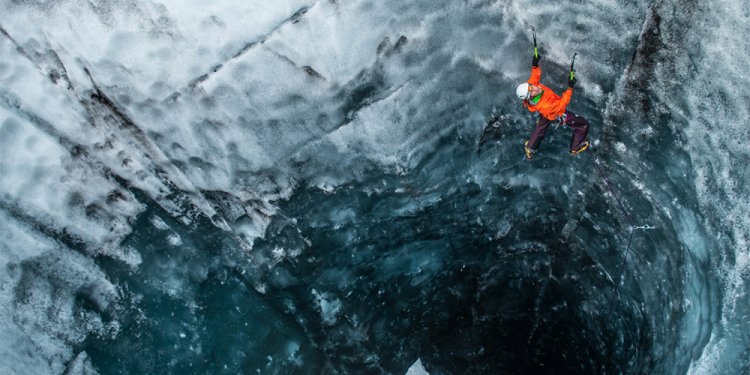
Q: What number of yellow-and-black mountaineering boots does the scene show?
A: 2